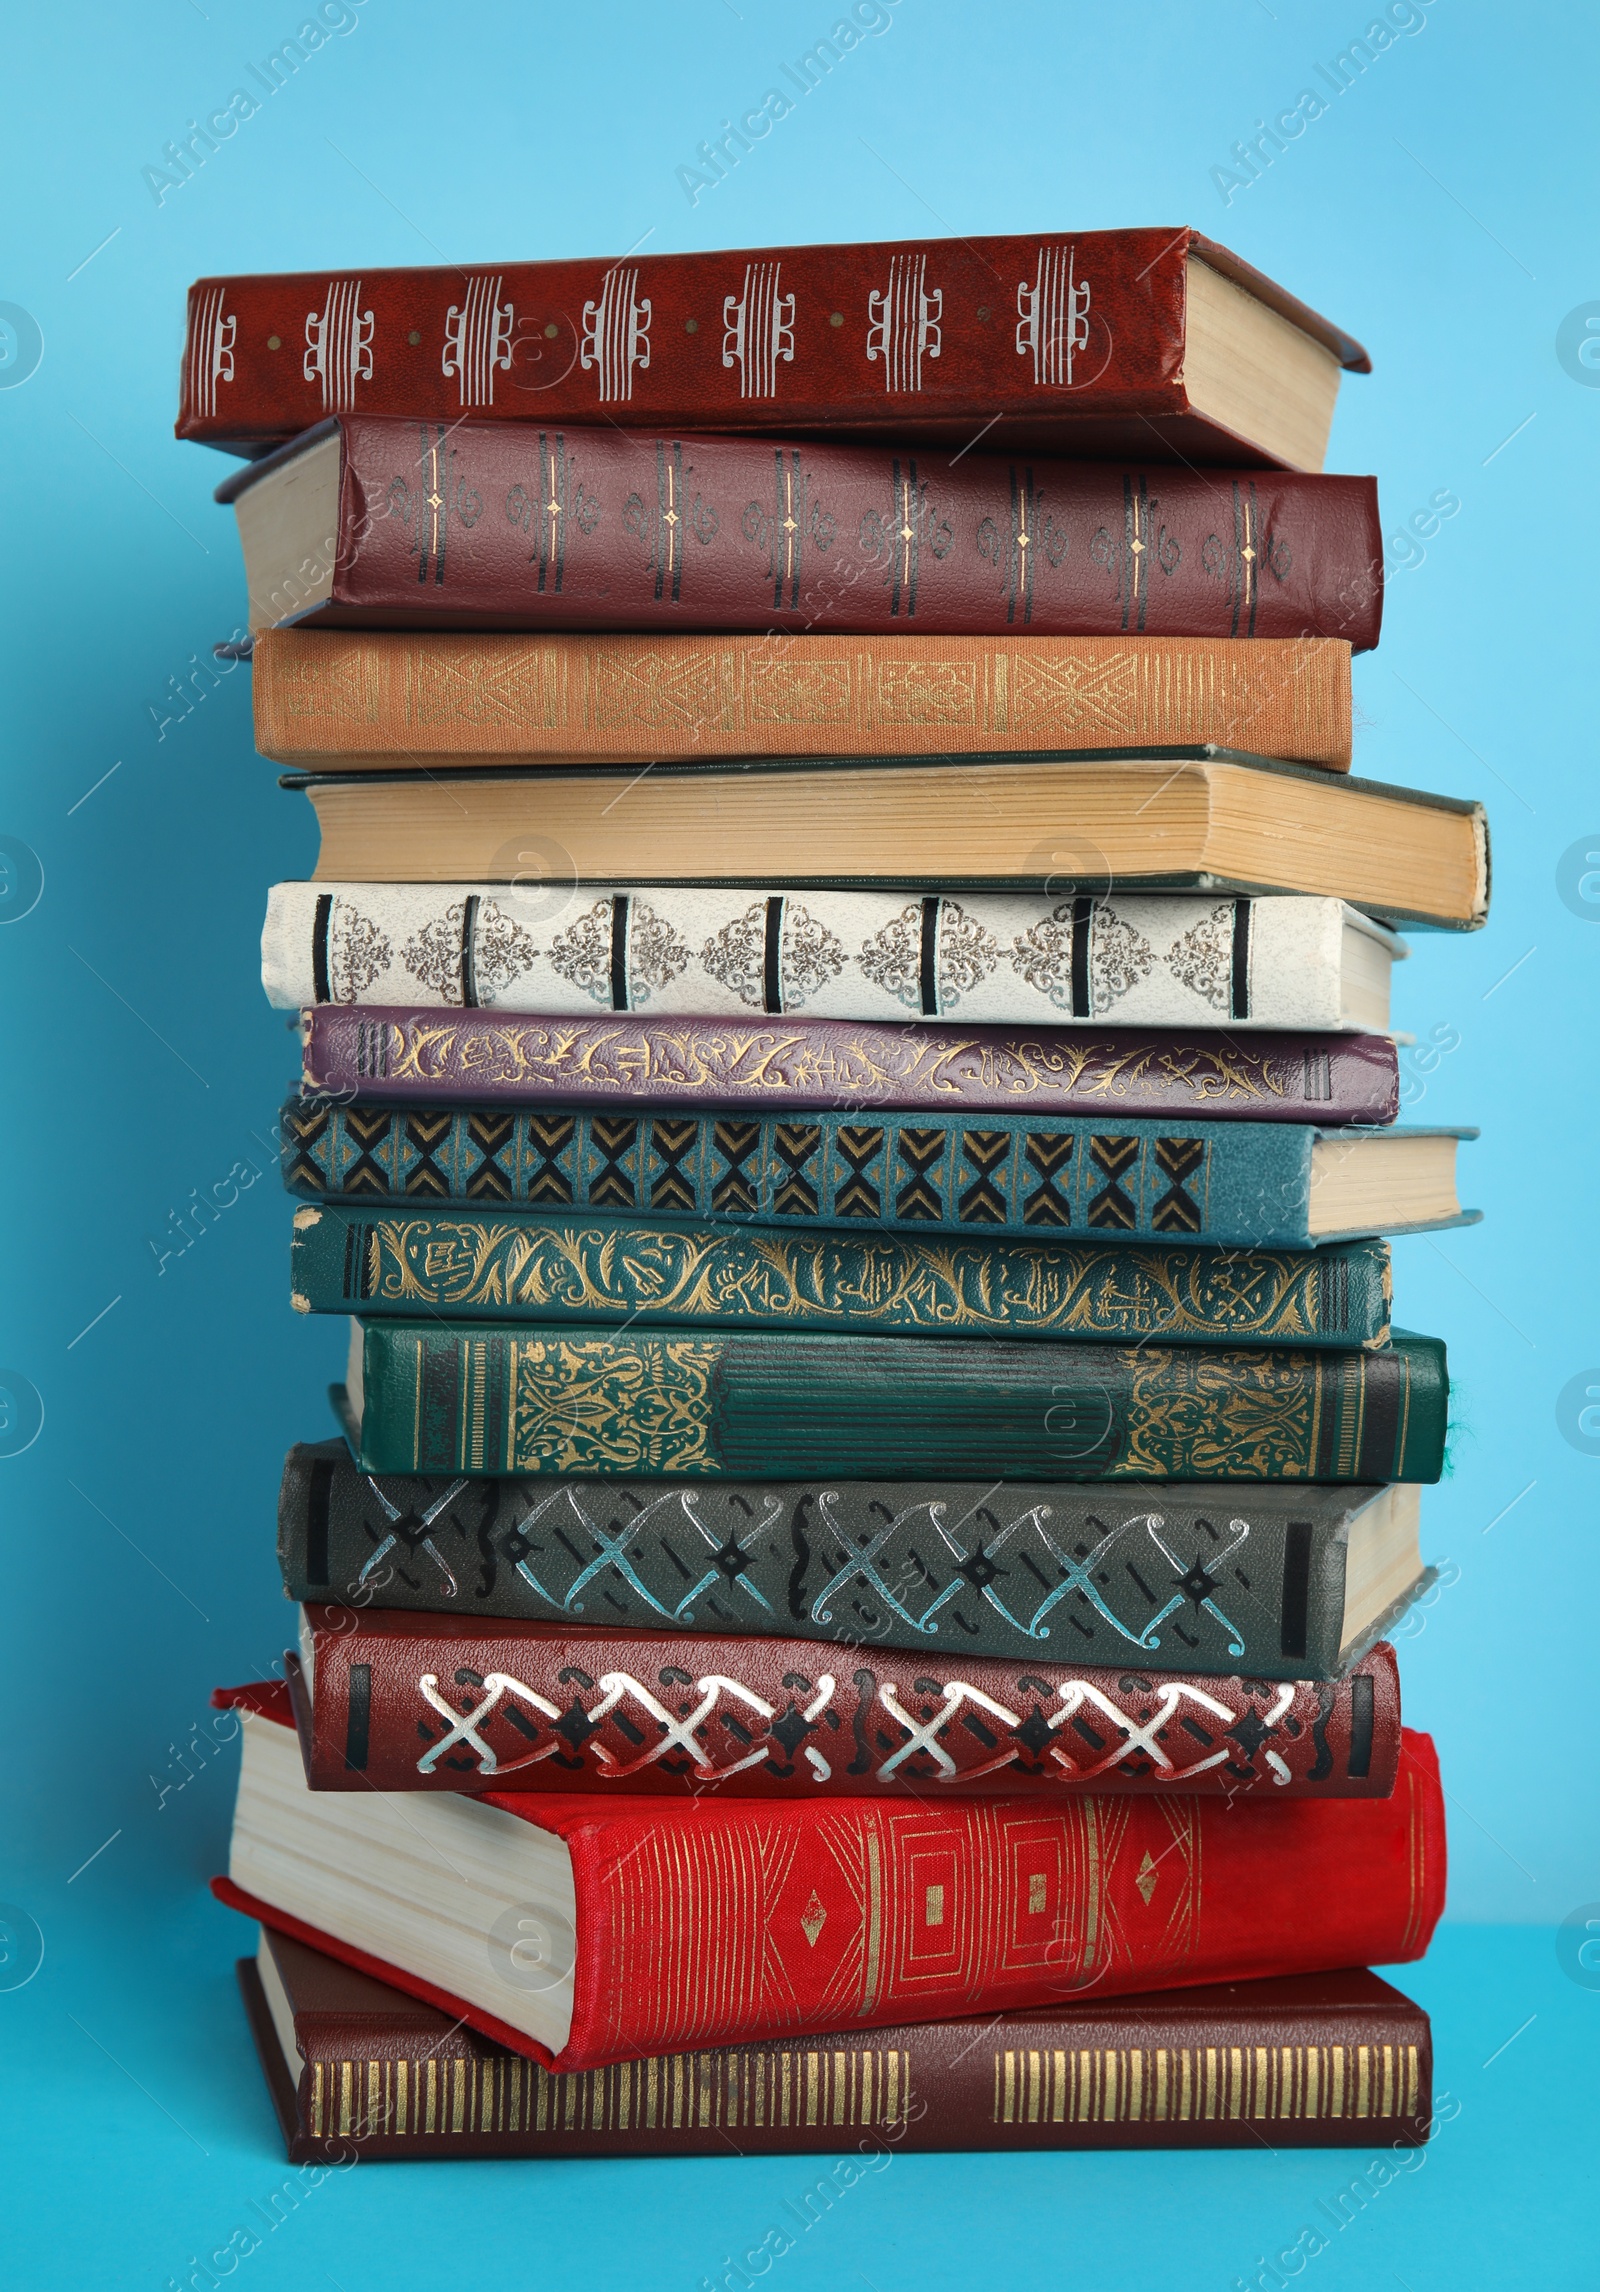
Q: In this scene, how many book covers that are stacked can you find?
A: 13